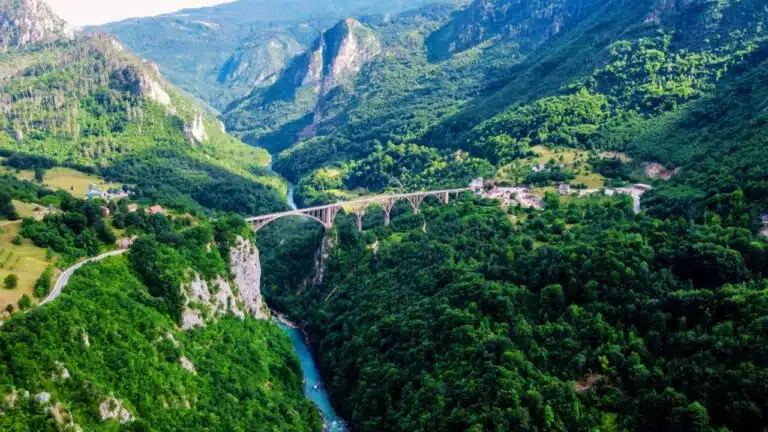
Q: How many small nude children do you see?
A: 0